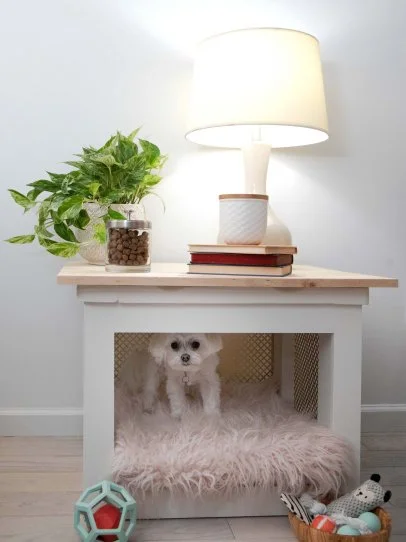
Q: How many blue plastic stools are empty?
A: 0